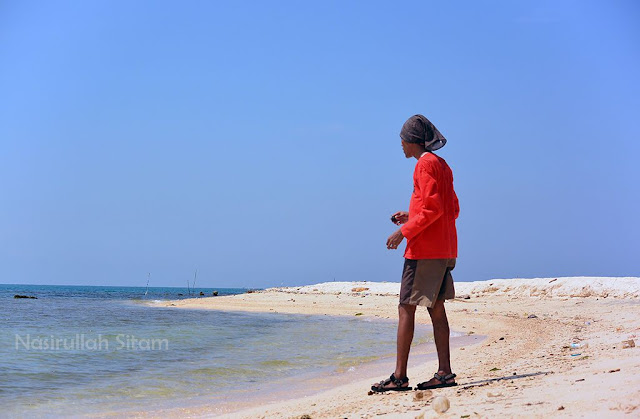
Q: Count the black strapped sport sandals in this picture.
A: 2